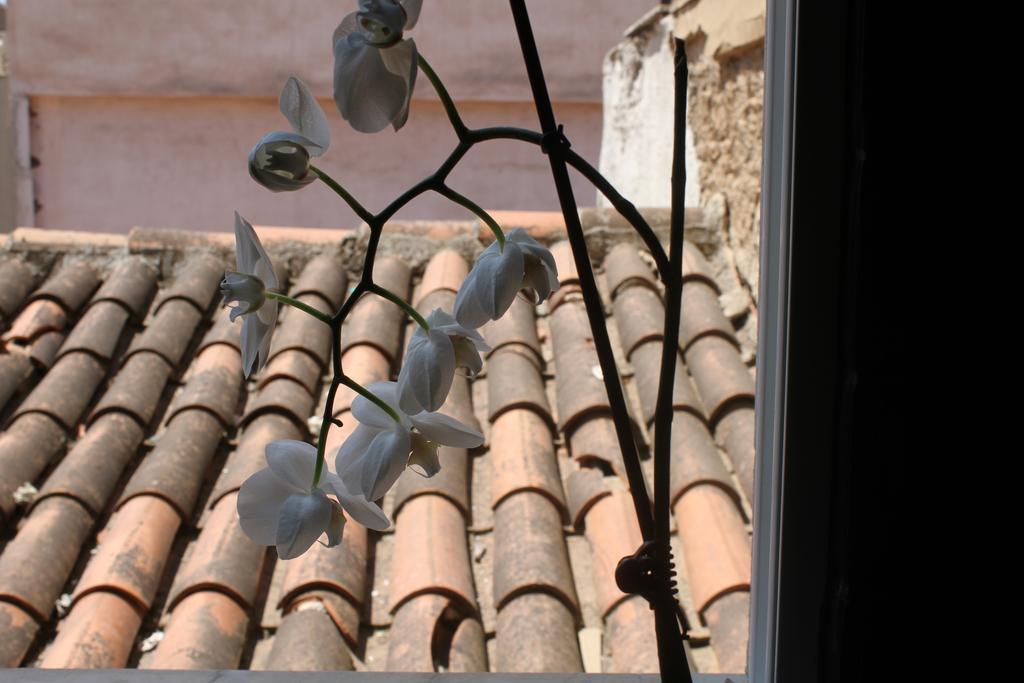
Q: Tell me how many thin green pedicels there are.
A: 7